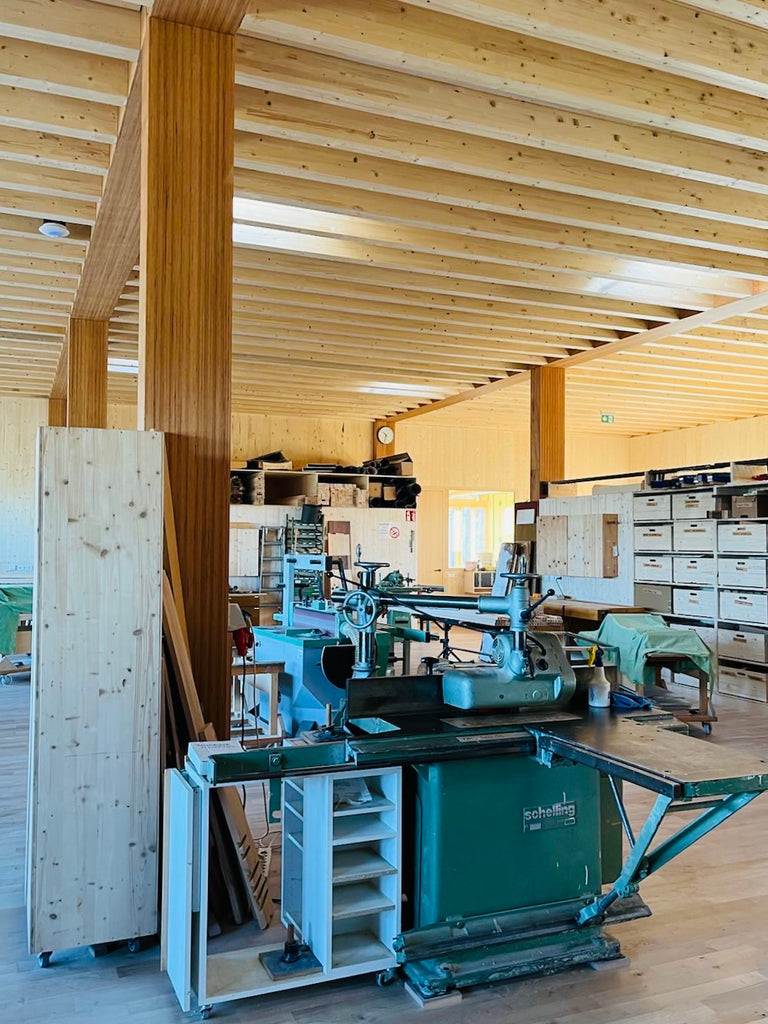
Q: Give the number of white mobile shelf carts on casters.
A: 1